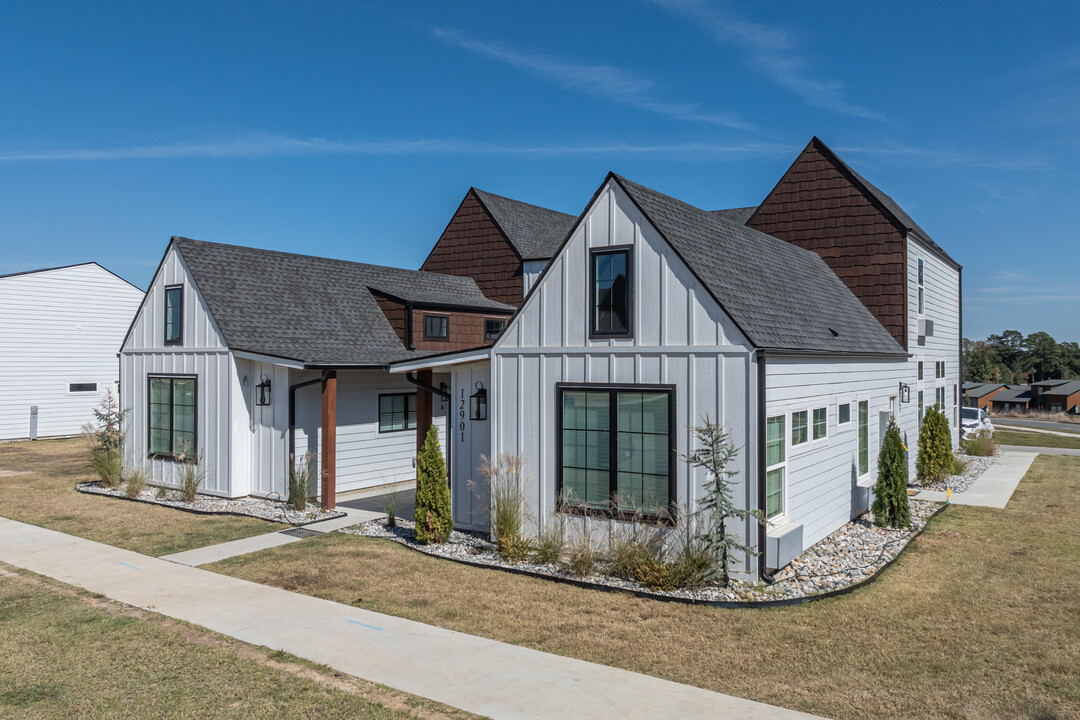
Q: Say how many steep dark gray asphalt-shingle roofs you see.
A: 4